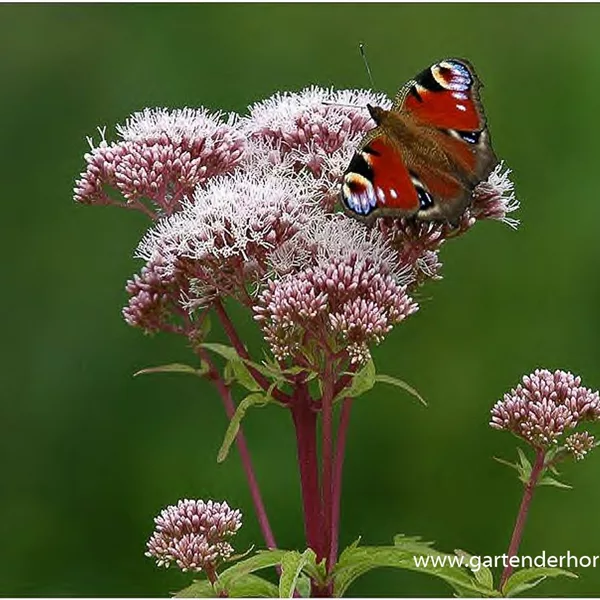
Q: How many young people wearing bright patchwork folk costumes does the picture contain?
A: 0